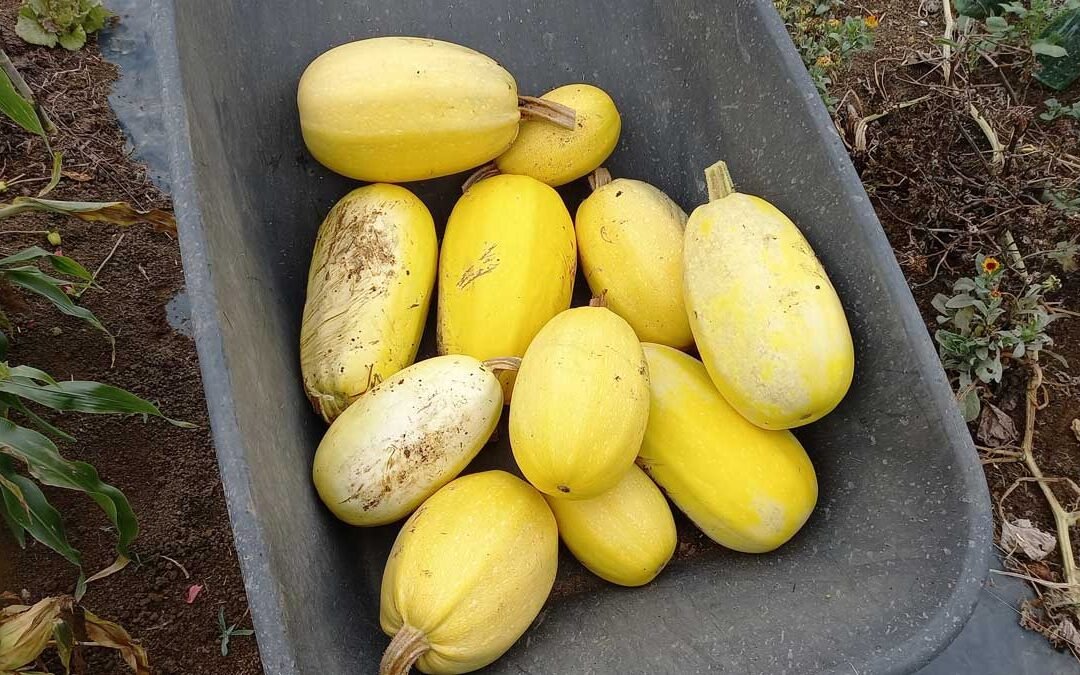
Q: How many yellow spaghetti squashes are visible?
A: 11